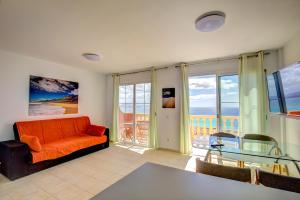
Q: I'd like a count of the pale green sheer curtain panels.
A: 4